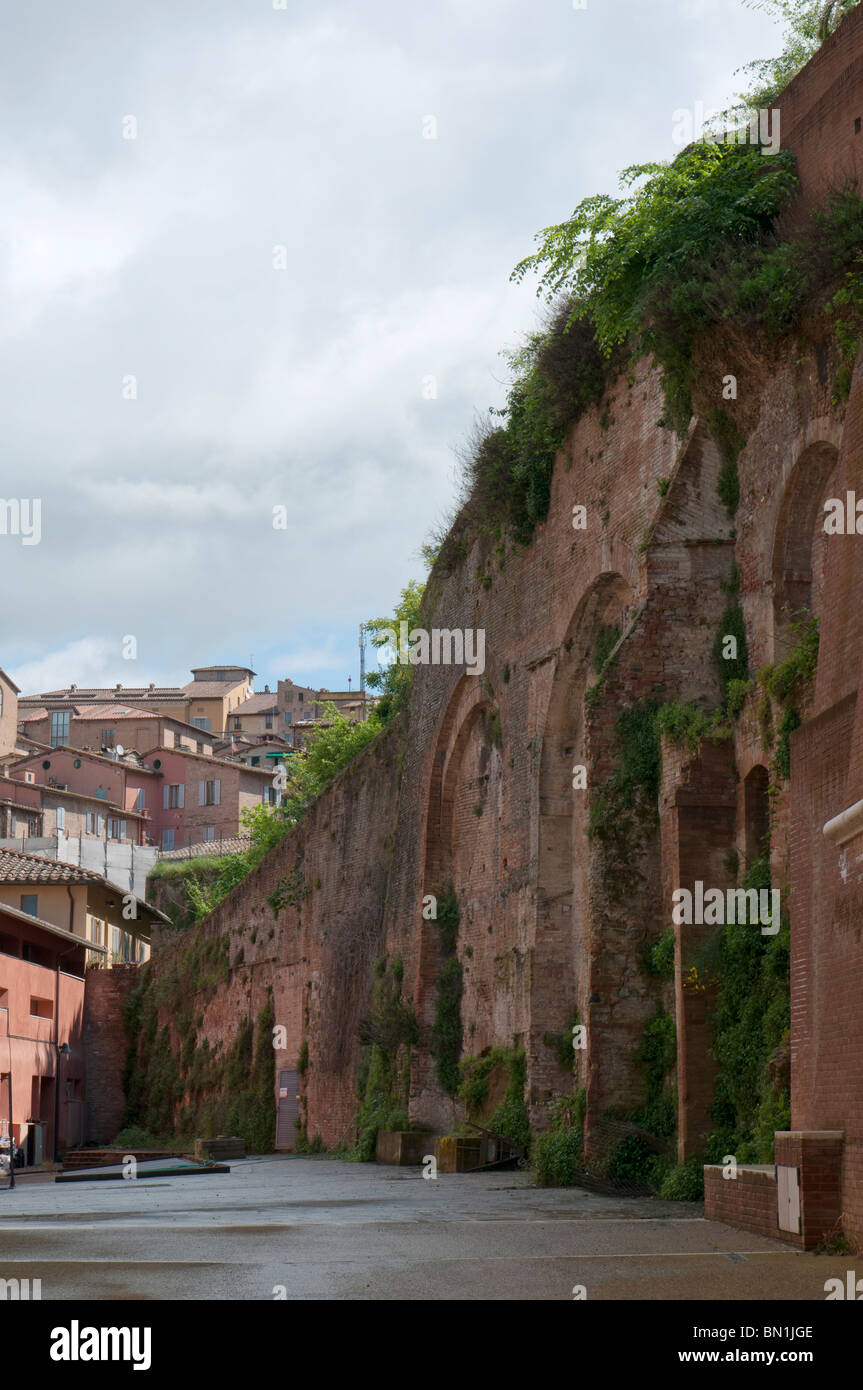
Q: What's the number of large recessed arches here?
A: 3